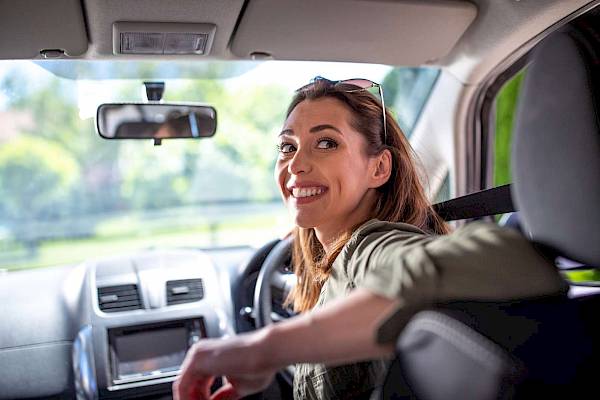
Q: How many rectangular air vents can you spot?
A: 2